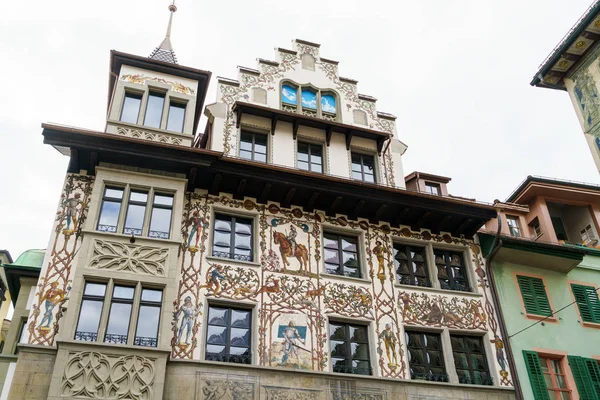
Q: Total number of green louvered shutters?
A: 7